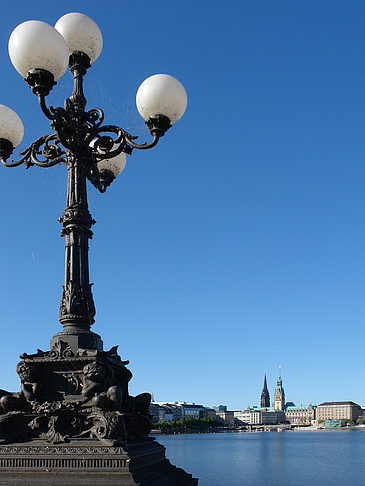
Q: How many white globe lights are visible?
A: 5